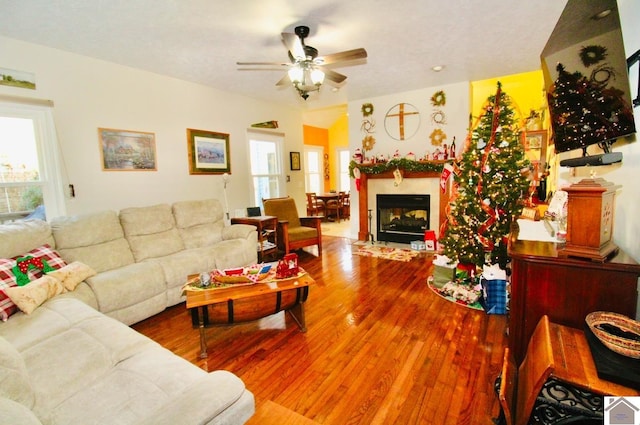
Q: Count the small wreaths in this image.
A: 6